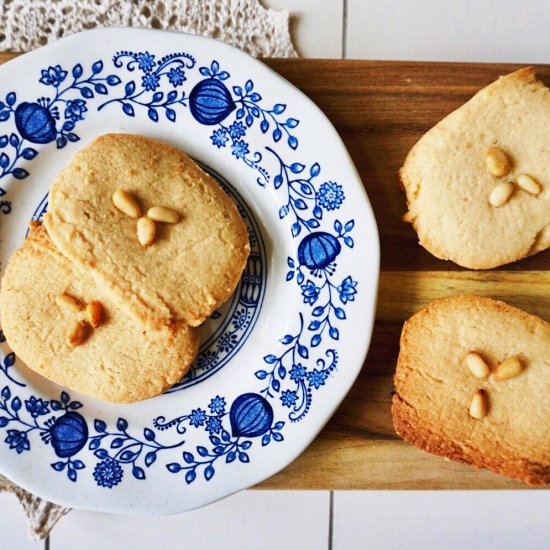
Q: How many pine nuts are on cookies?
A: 12